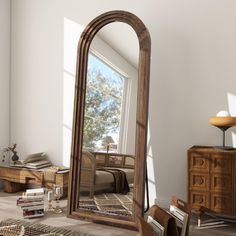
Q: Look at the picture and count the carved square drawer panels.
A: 6